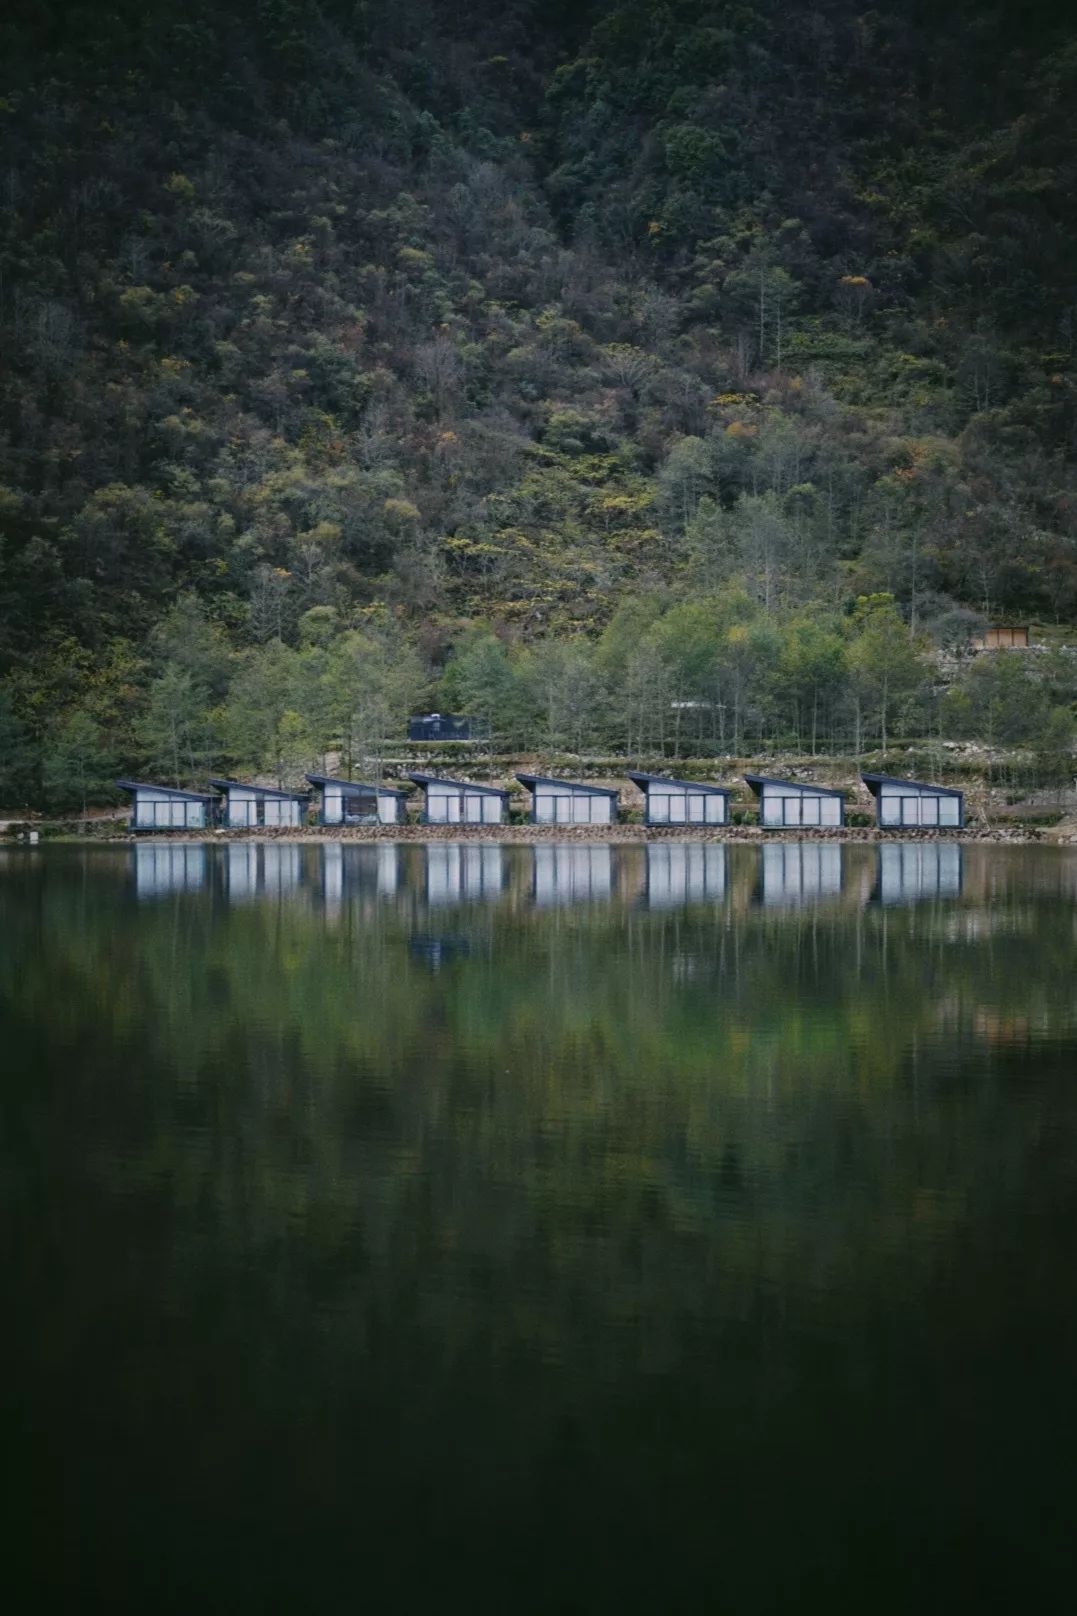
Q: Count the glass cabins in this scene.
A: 8